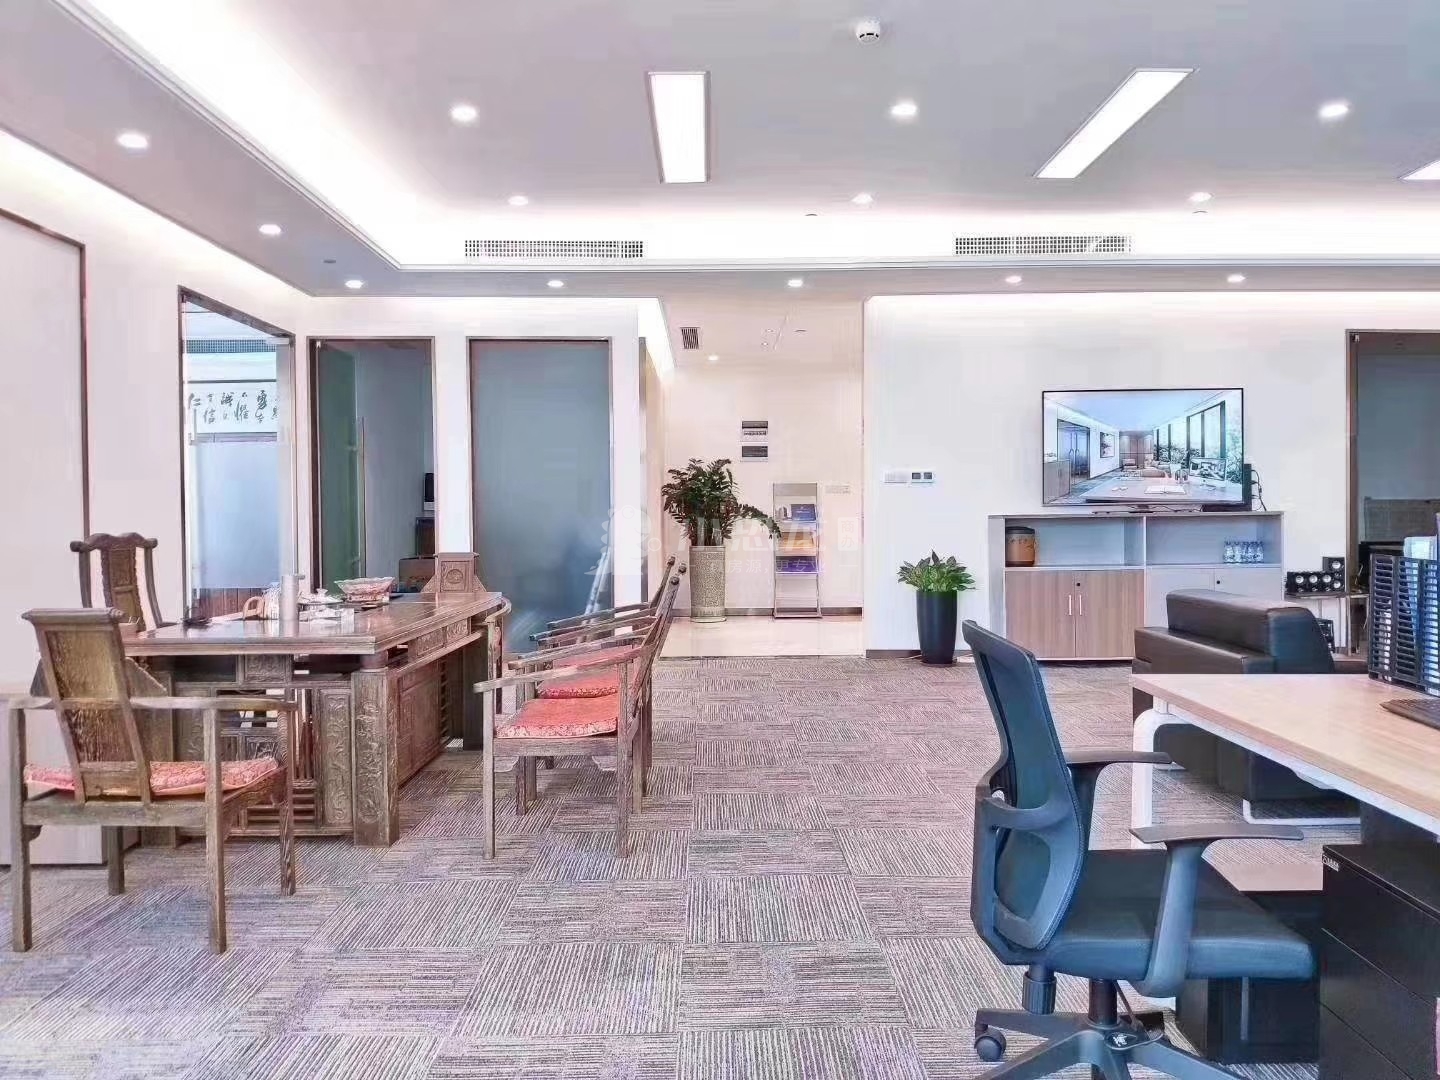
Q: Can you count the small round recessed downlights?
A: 14